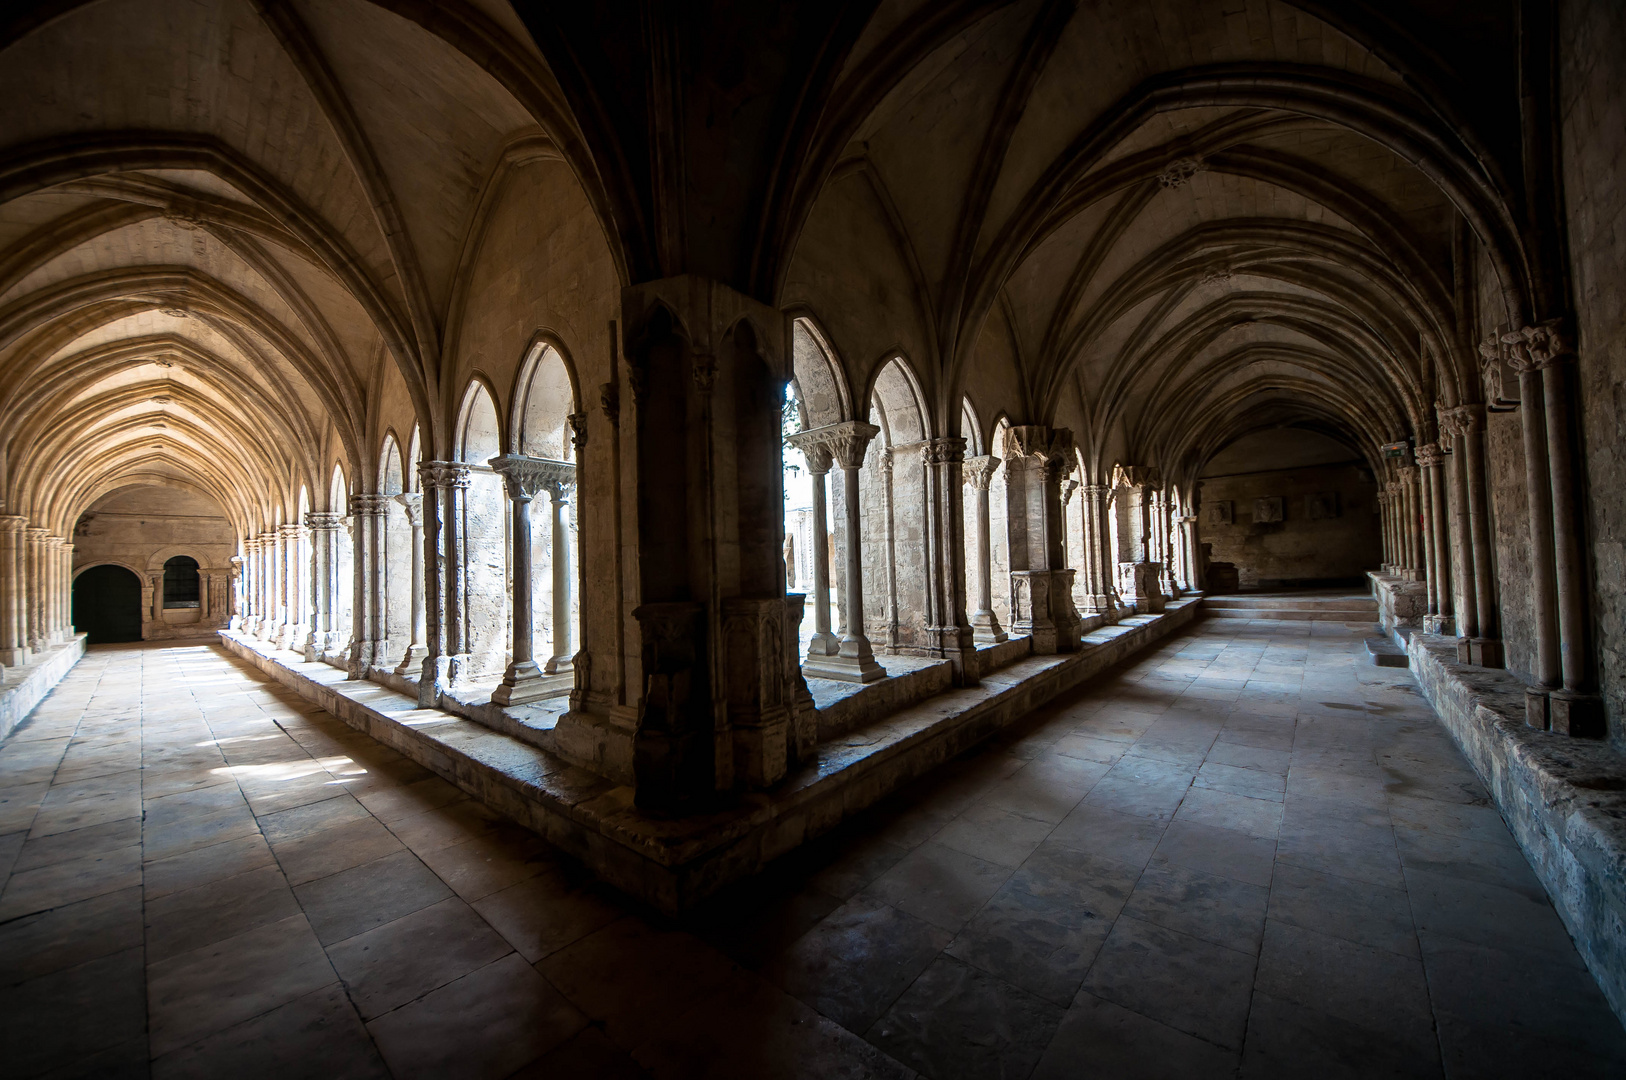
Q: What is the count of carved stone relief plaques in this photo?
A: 3